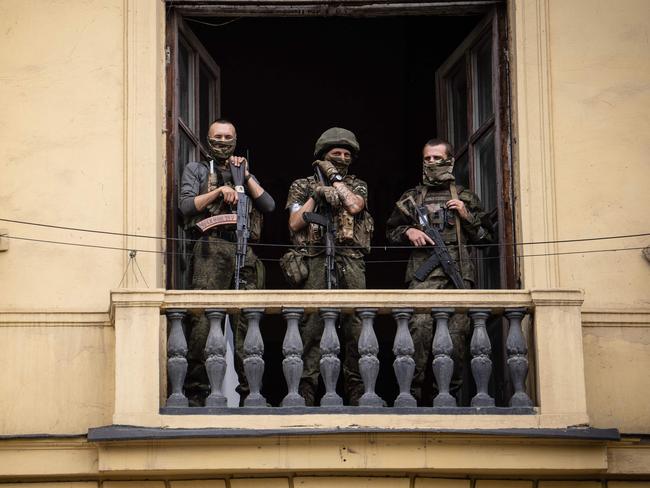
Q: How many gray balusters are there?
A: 10